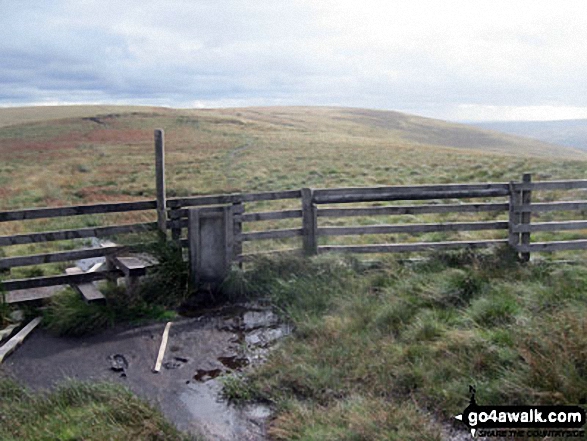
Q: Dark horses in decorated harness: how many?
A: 0